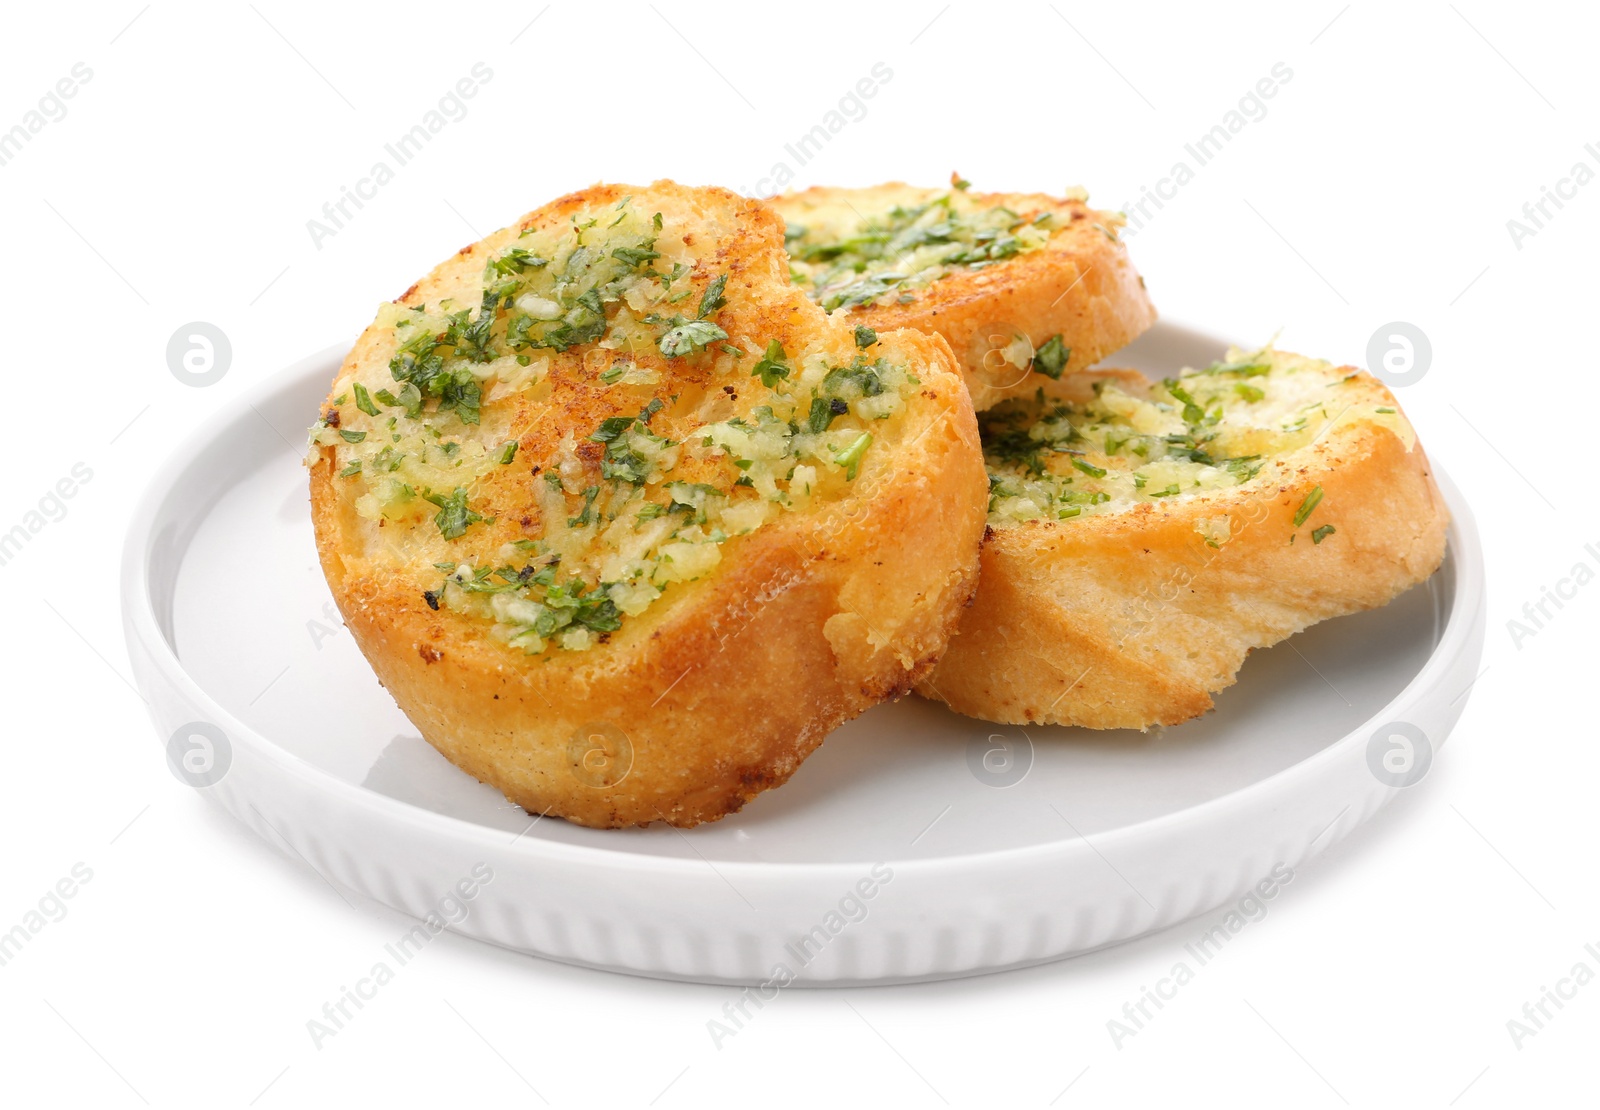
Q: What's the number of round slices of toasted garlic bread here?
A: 3